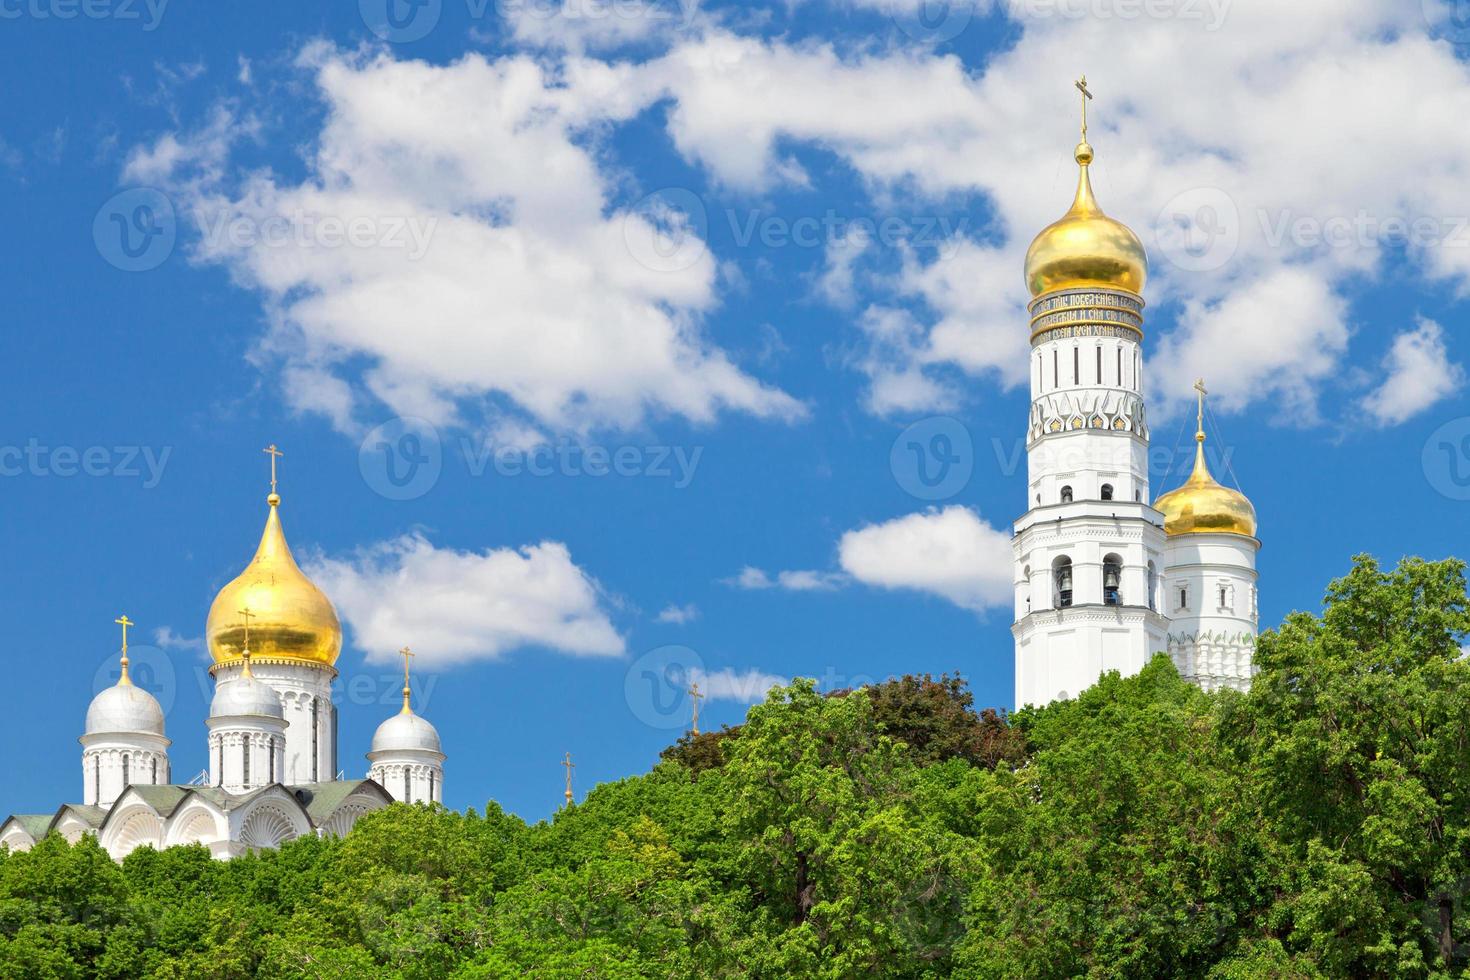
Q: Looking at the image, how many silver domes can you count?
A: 3